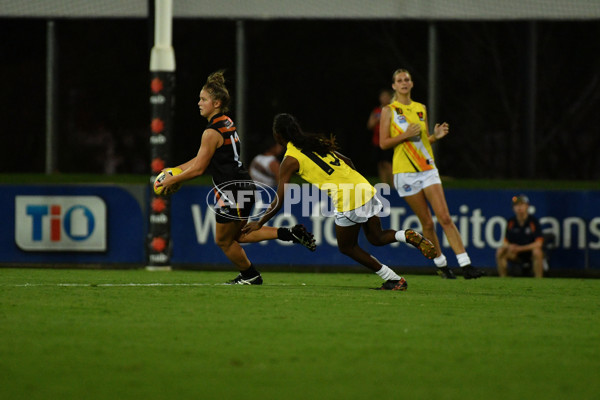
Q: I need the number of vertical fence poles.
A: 4